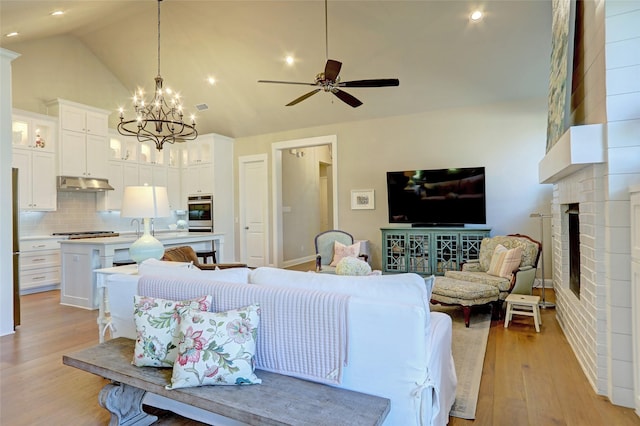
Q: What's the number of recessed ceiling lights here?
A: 5